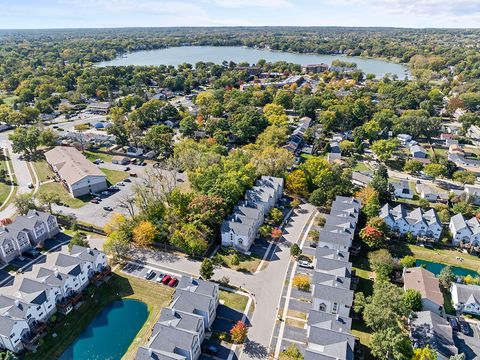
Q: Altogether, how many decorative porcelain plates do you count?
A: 0